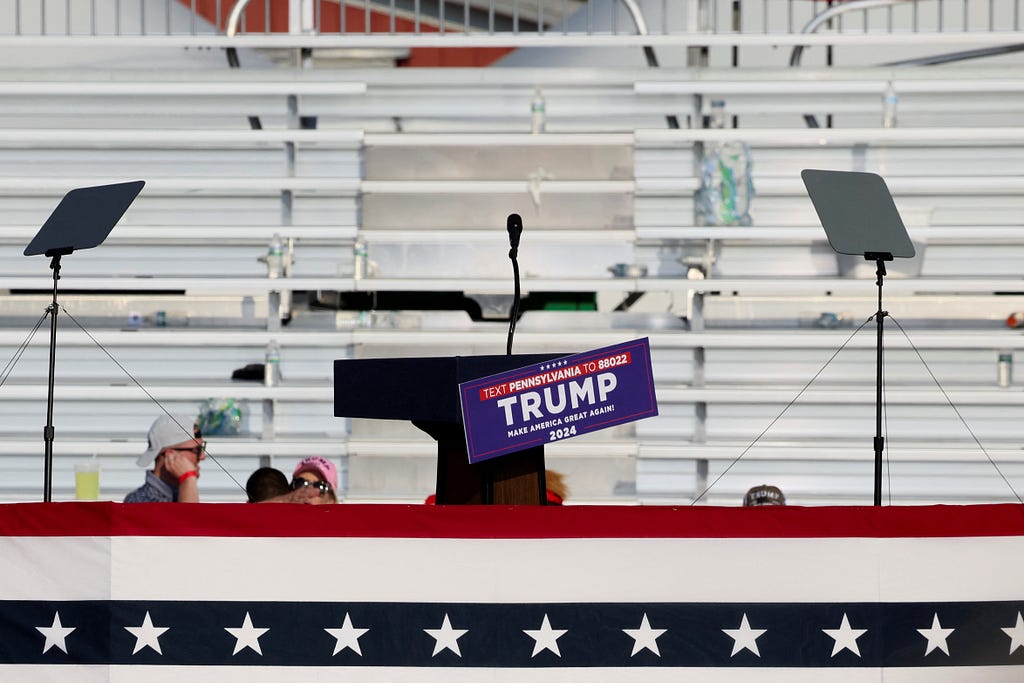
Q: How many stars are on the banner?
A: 11